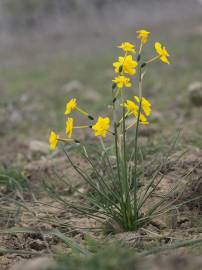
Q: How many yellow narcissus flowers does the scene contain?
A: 12